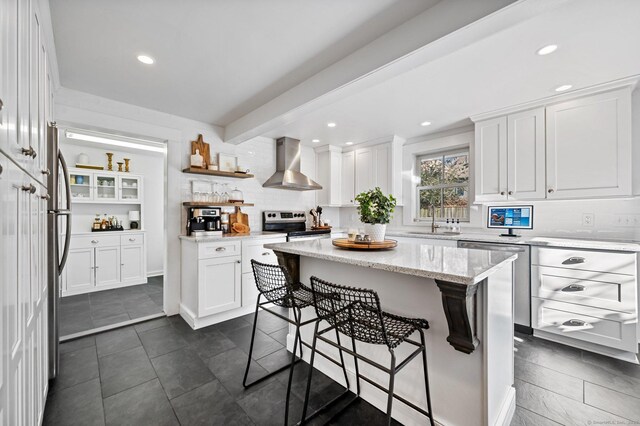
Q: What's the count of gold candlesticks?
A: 3